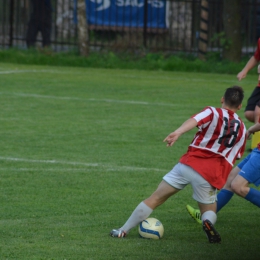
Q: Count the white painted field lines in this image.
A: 3